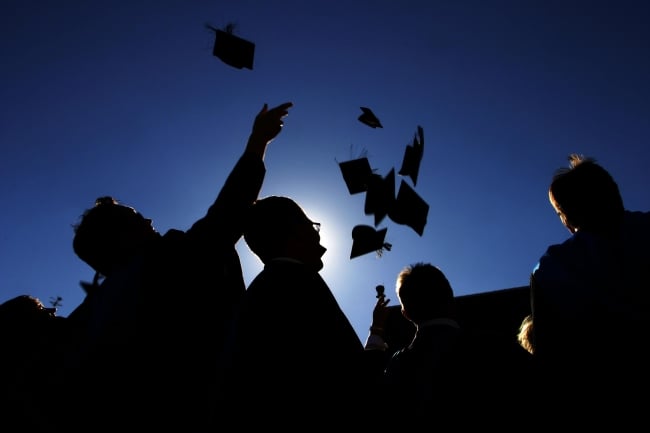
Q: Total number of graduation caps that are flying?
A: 7